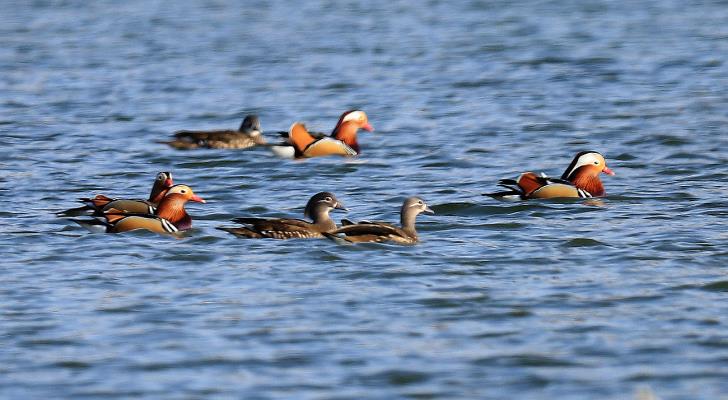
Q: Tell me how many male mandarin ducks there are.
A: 4